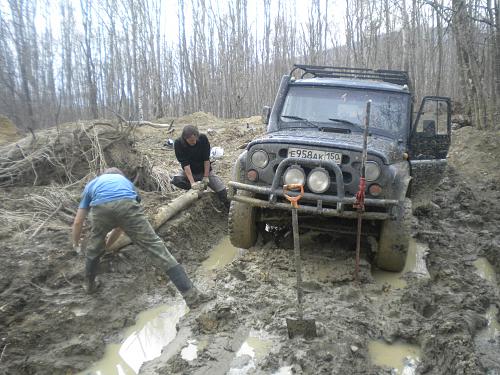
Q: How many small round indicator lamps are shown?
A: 2